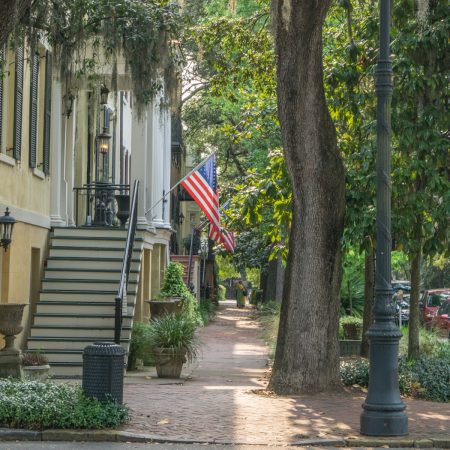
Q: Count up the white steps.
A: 13